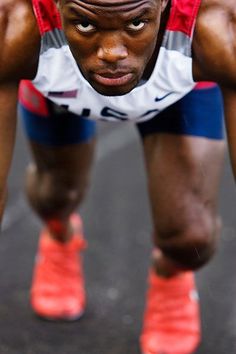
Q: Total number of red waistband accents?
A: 2